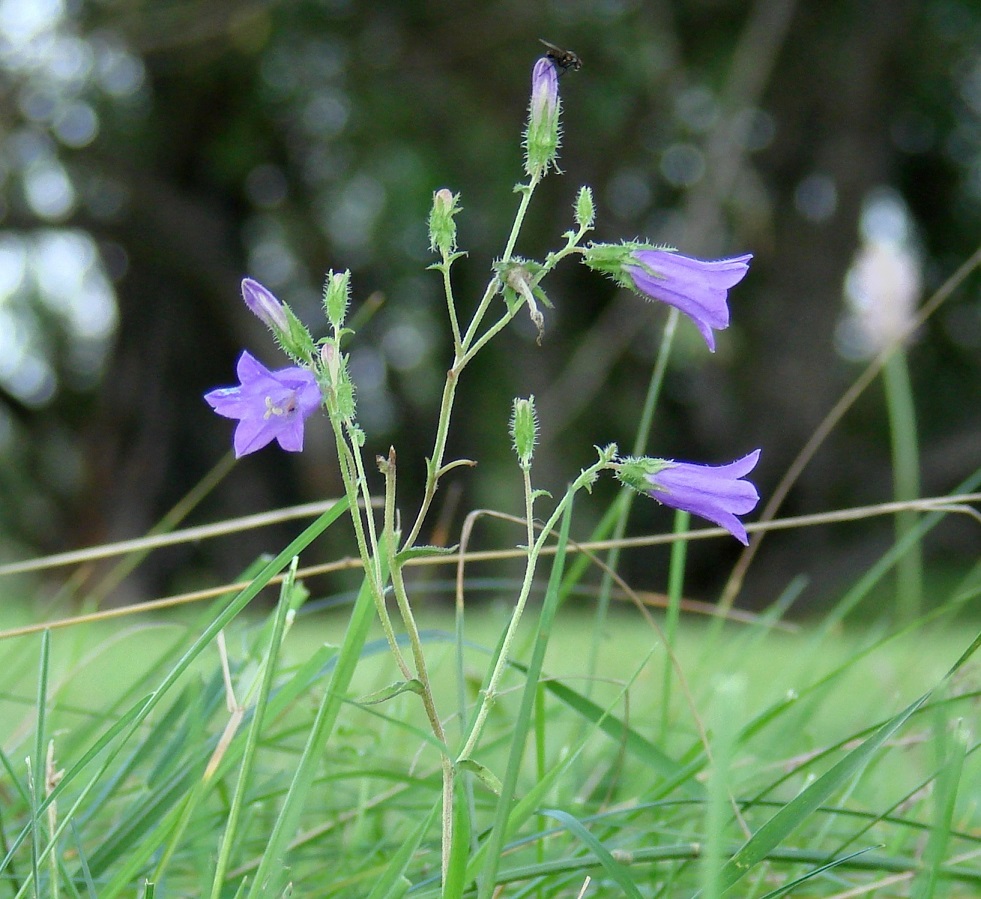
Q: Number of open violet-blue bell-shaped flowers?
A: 3